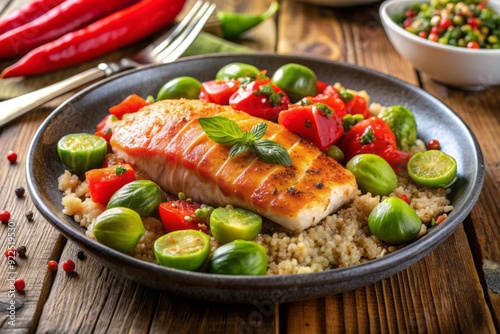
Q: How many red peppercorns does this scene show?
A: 6